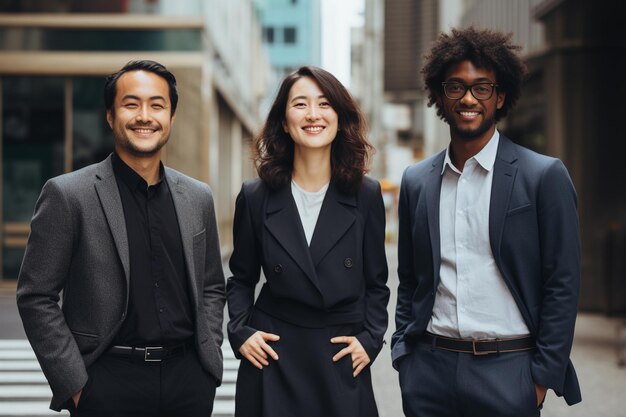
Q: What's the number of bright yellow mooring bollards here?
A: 0